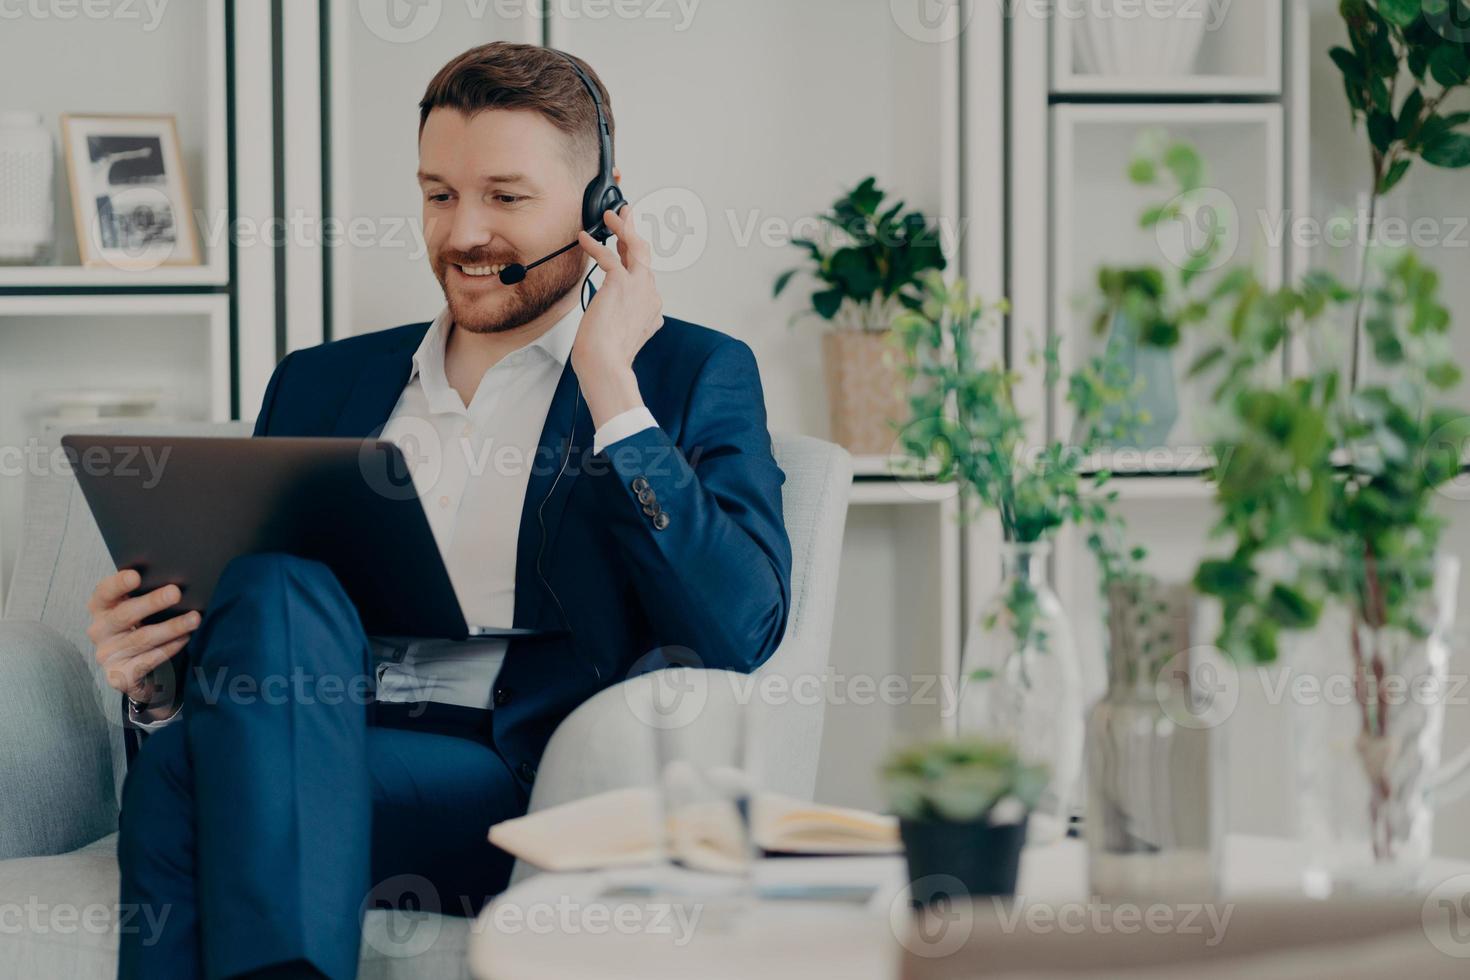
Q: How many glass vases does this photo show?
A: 3